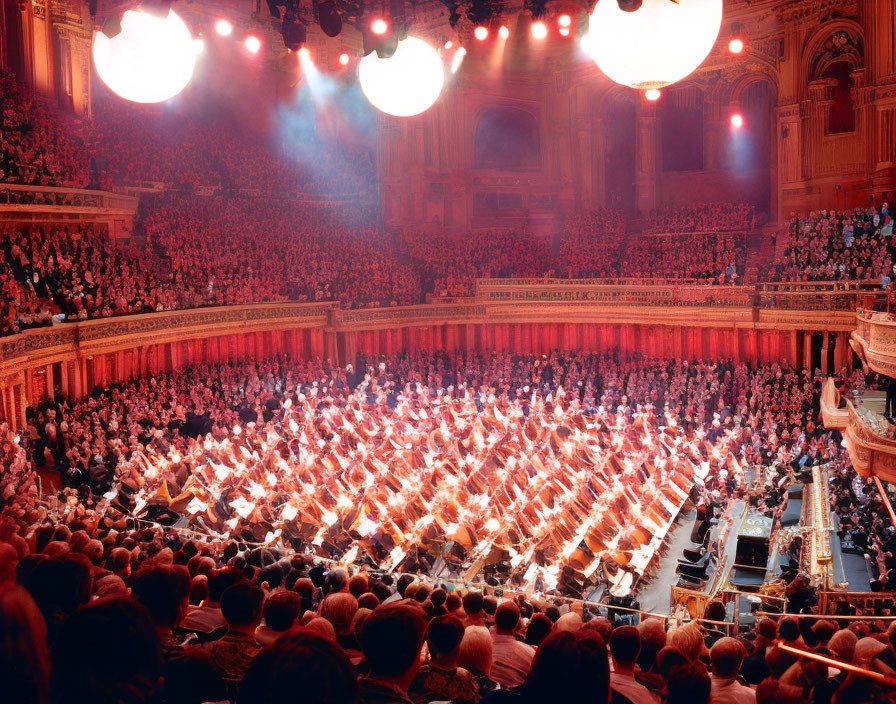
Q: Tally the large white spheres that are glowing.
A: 3